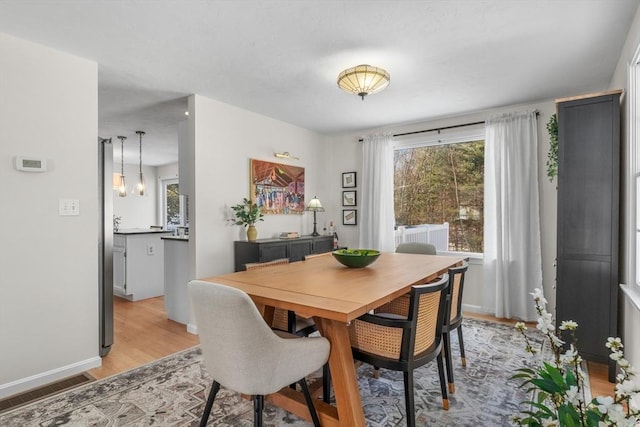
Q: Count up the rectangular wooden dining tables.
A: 1